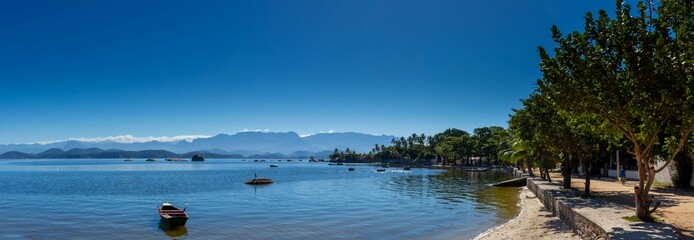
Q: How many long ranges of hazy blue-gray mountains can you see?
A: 1